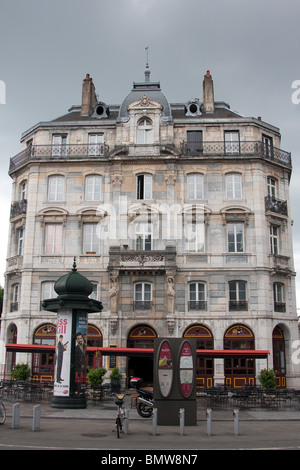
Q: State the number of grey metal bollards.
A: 7